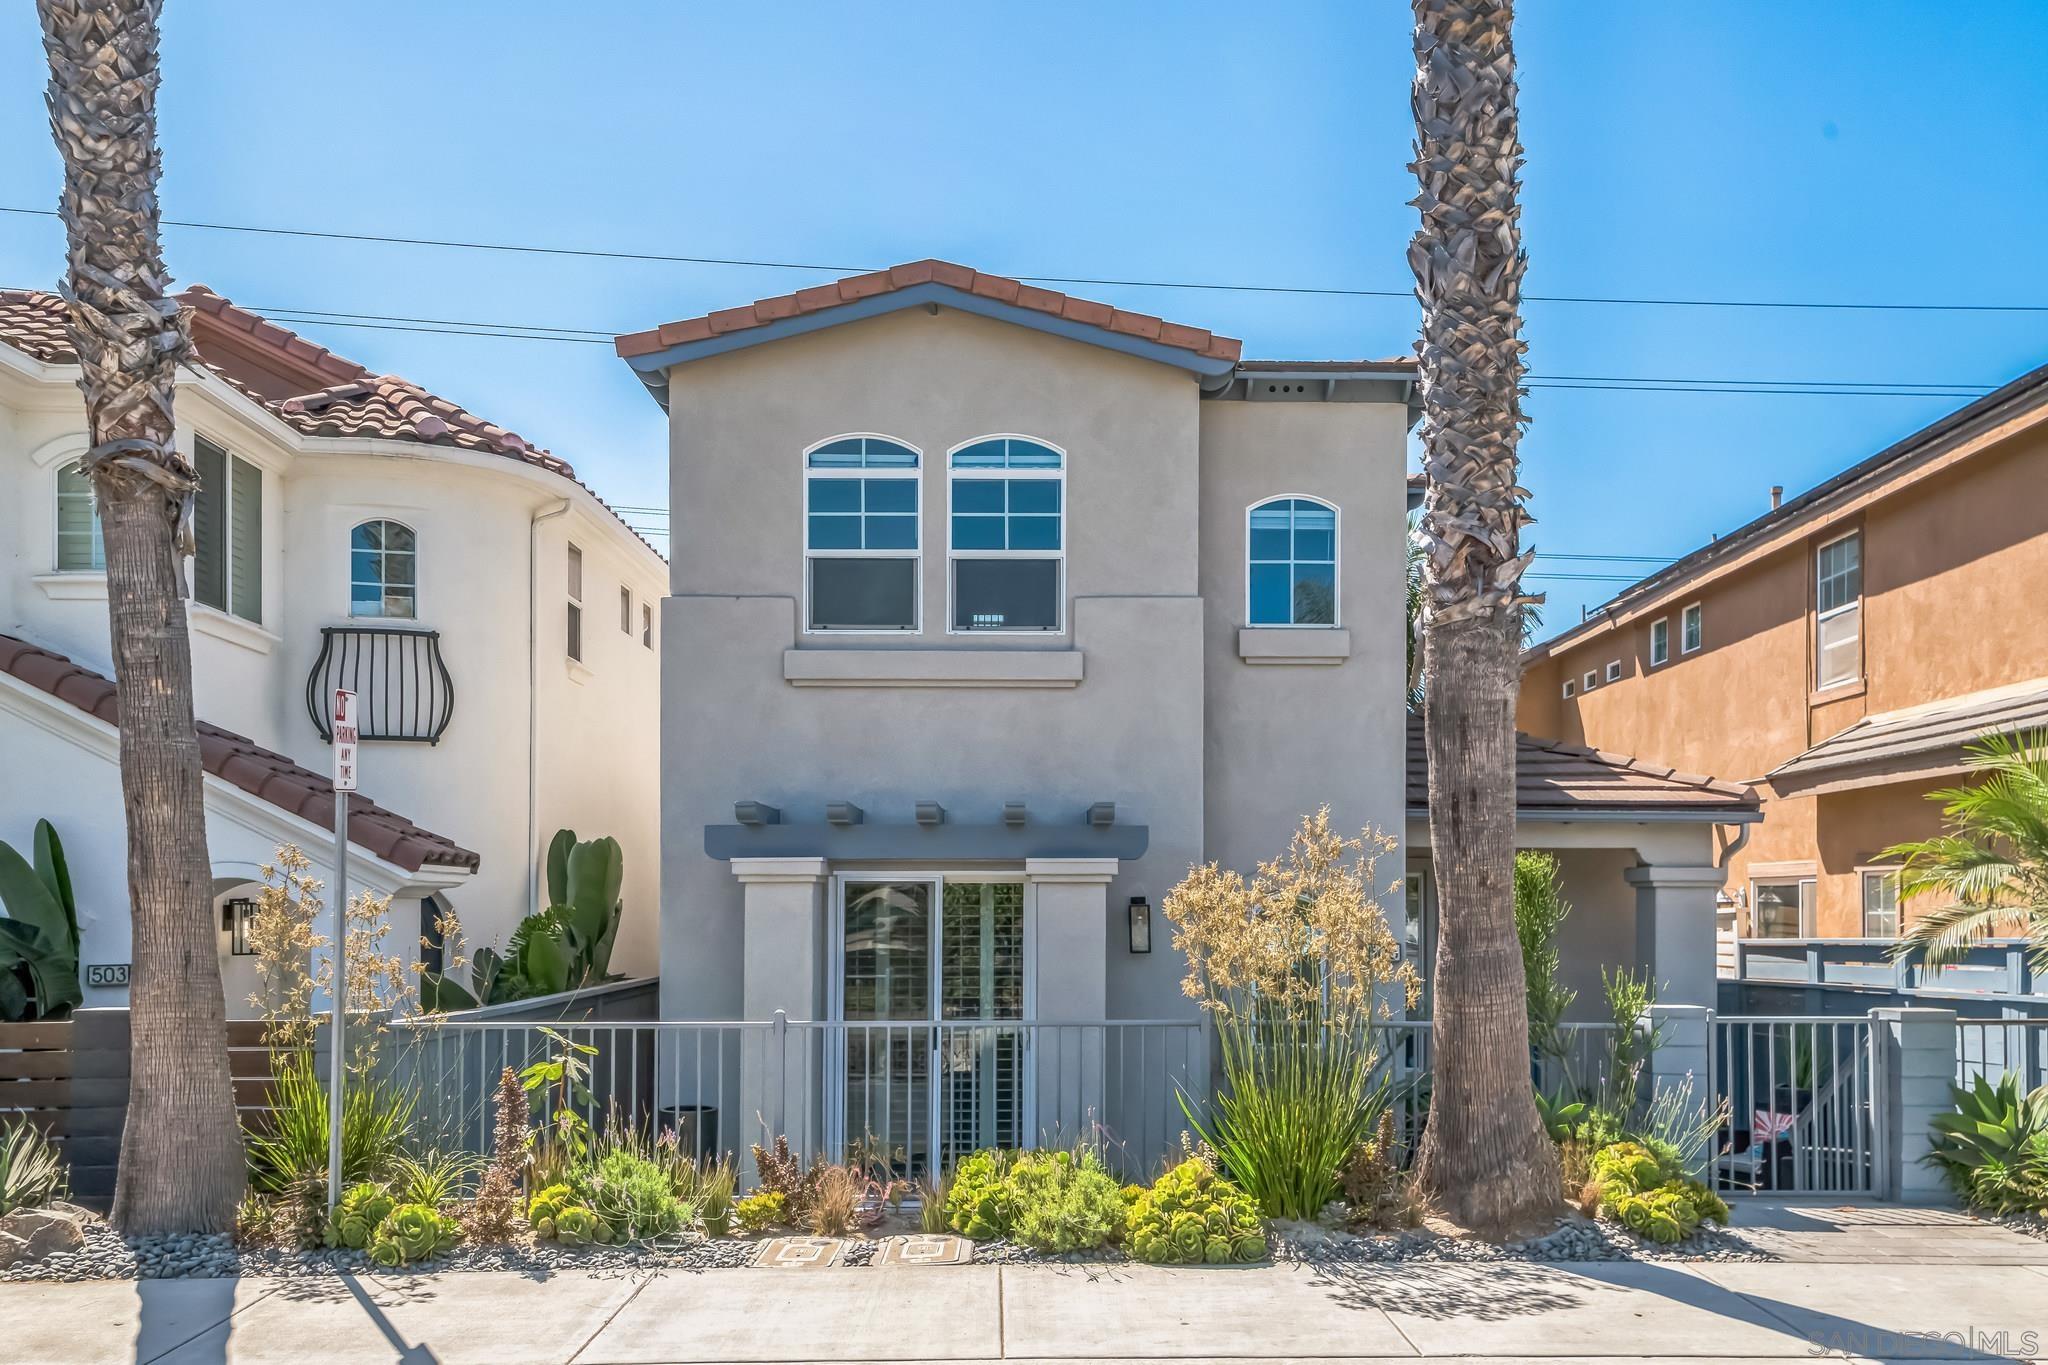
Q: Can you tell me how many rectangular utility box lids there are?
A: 2